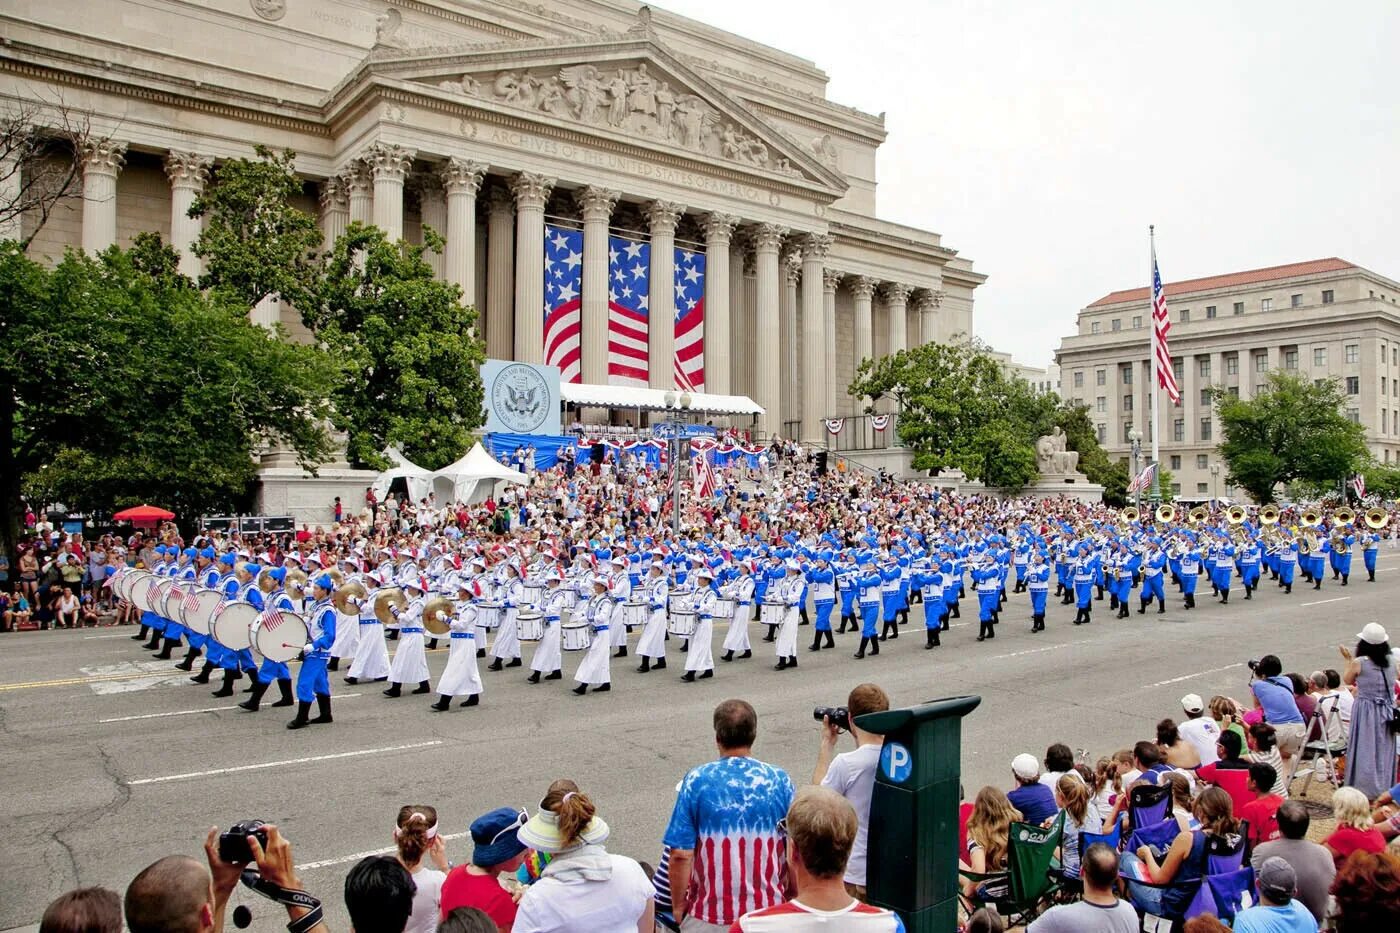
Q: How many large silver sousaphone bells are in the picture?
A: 8